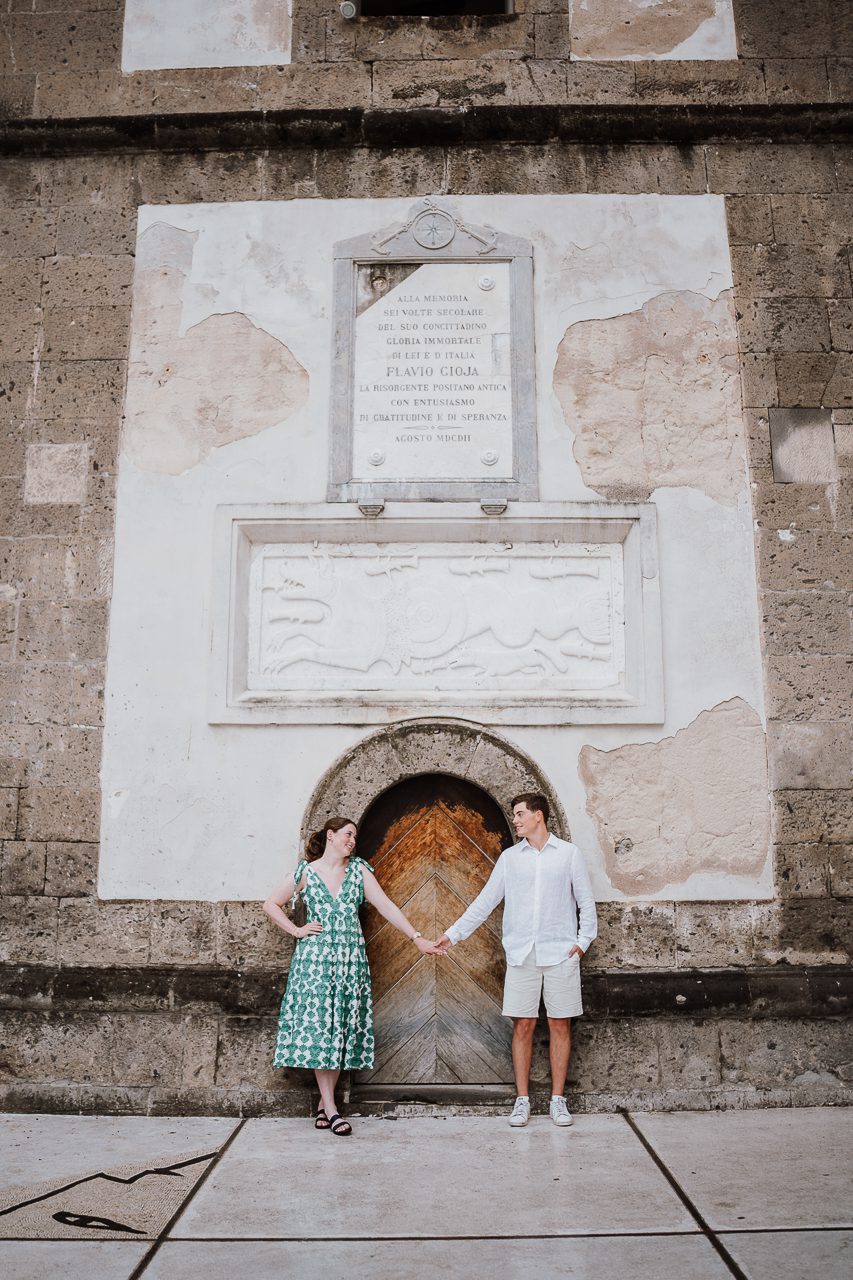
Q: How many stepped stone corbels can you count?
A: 2